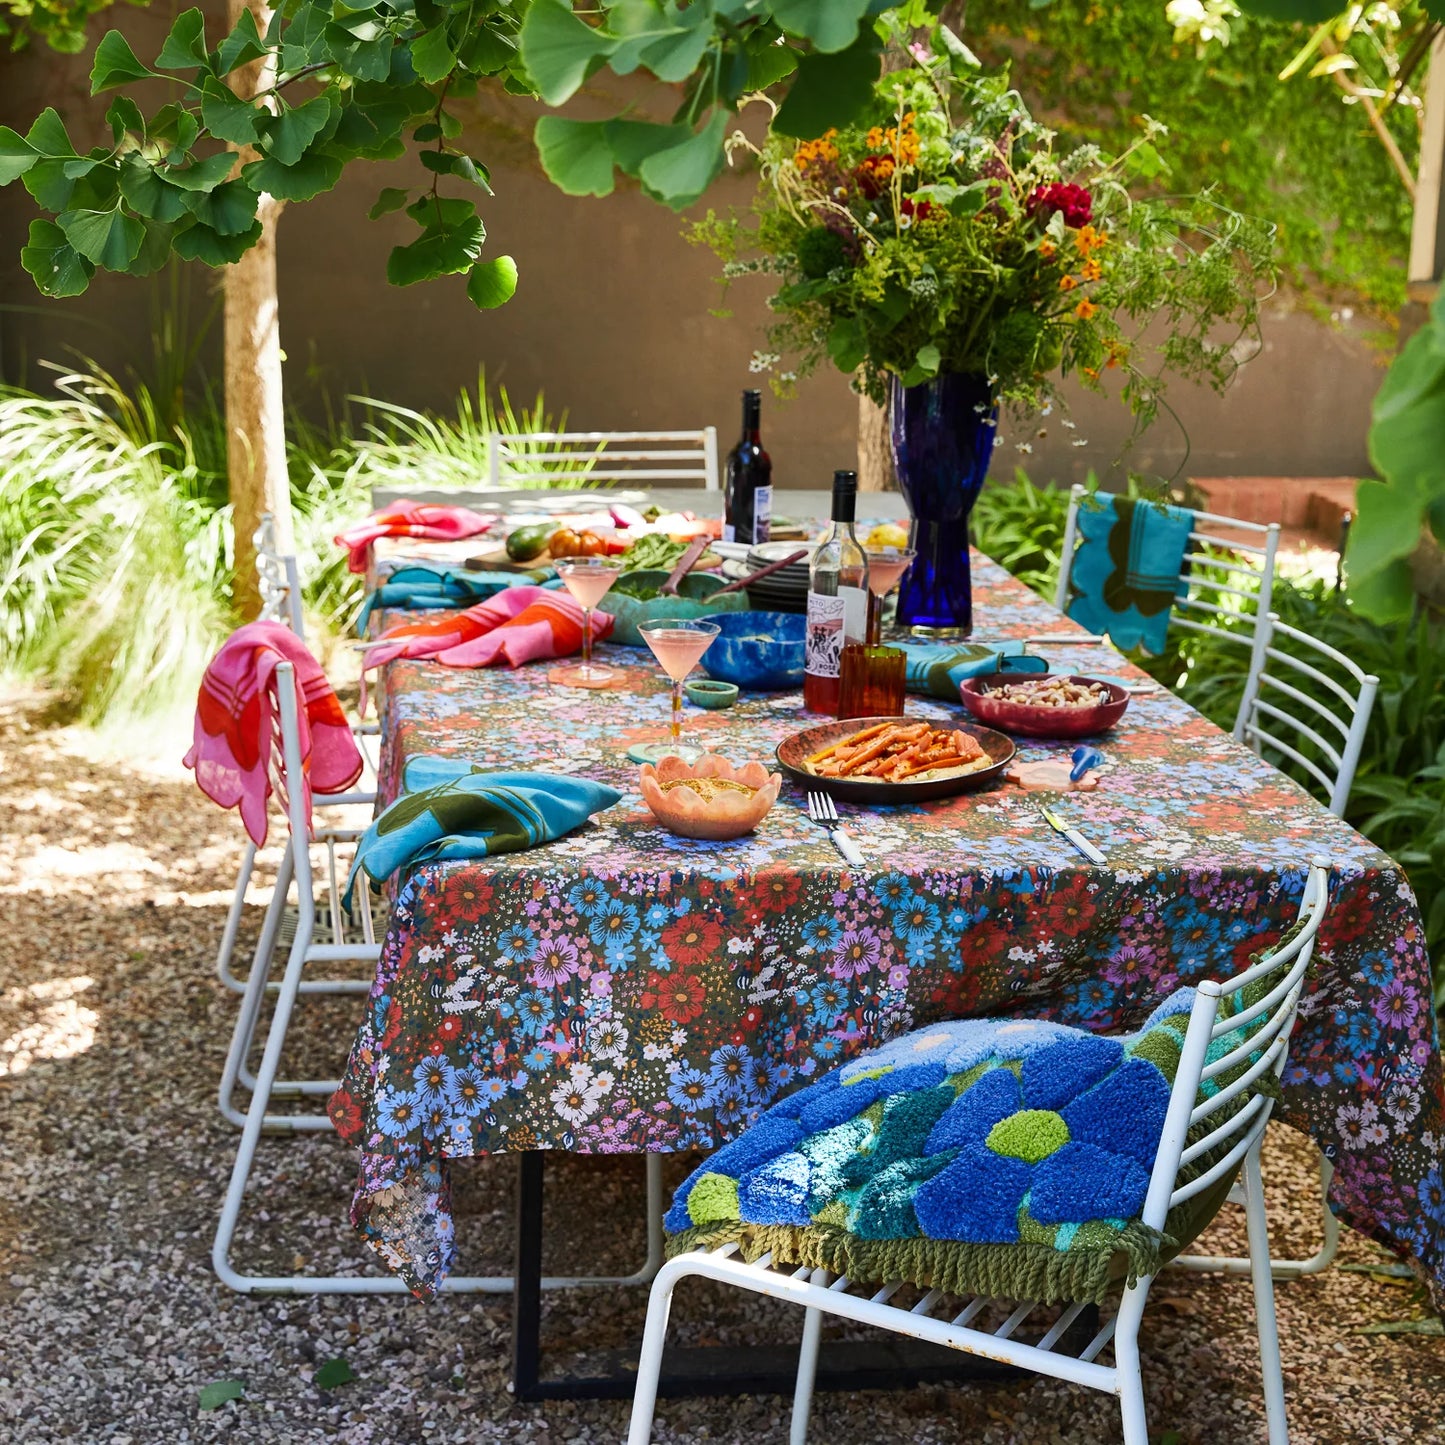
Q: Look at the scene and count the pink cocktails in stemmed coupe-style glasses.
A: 3